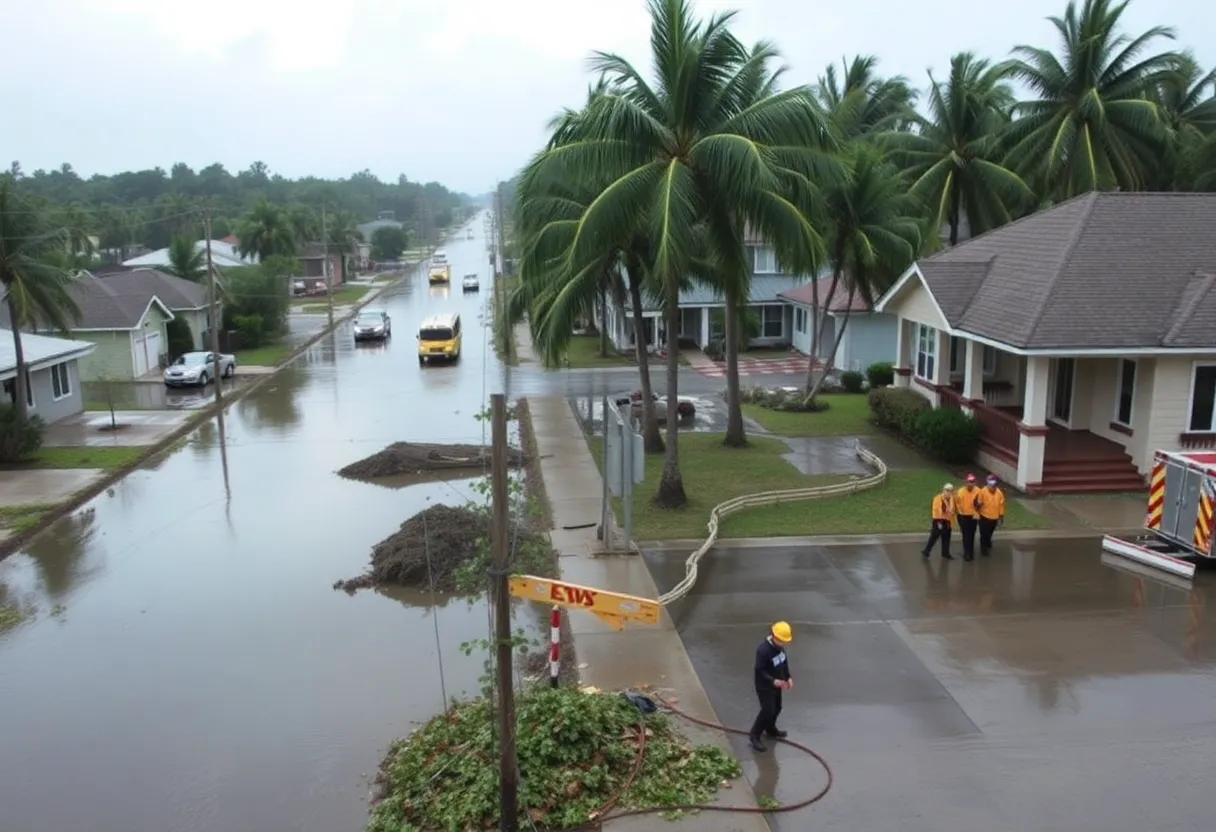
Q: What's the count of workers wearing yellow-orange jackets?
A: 3